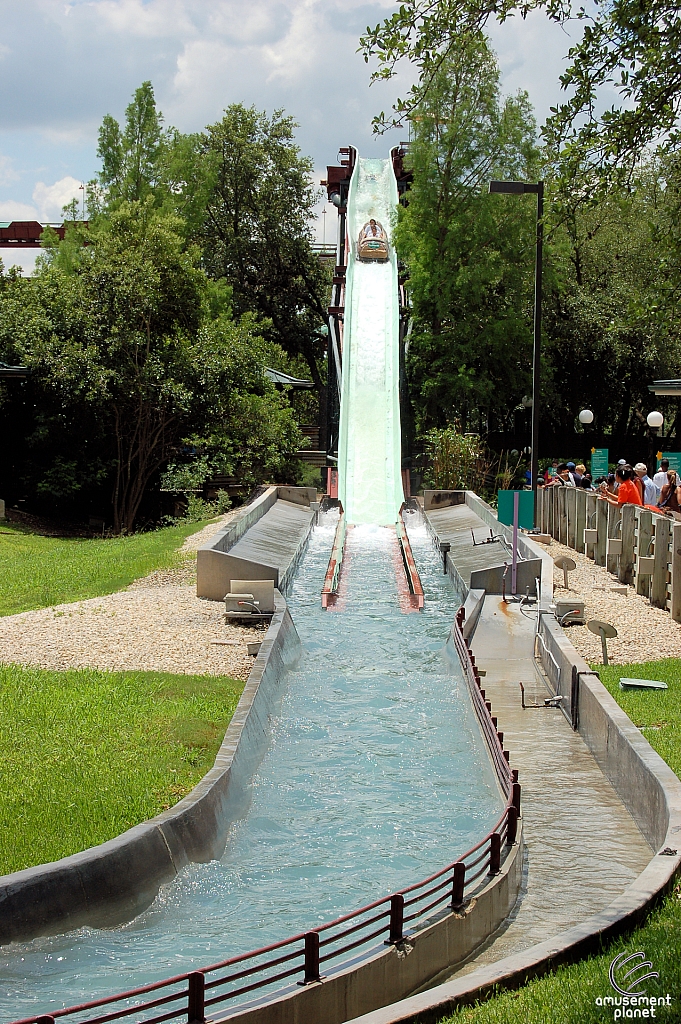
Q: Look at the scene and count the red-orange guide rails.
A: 2